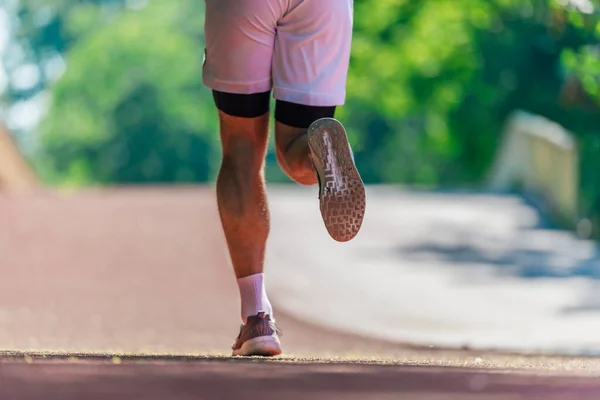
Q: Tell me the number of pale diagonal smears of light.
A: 0